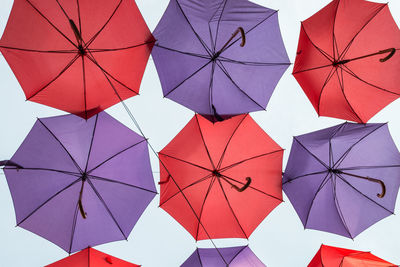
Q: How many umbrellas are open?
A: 9